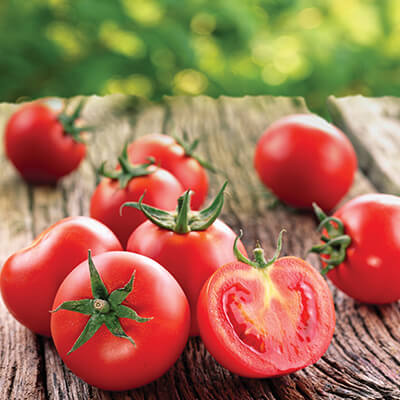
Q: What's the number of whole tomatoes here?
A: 8